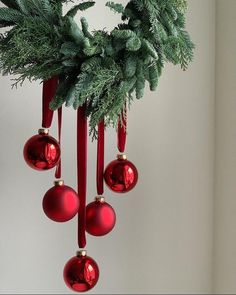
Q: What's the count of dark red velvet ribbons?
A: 5